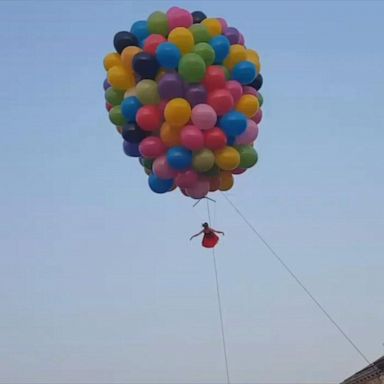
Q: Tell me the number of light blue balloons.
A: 8